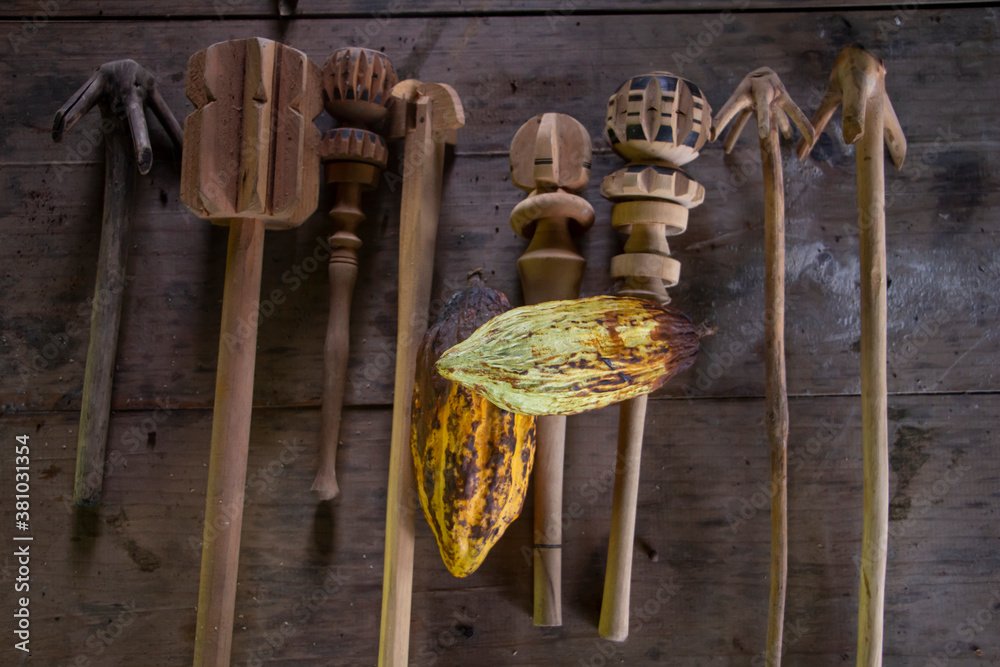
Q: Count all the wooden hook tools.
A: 3